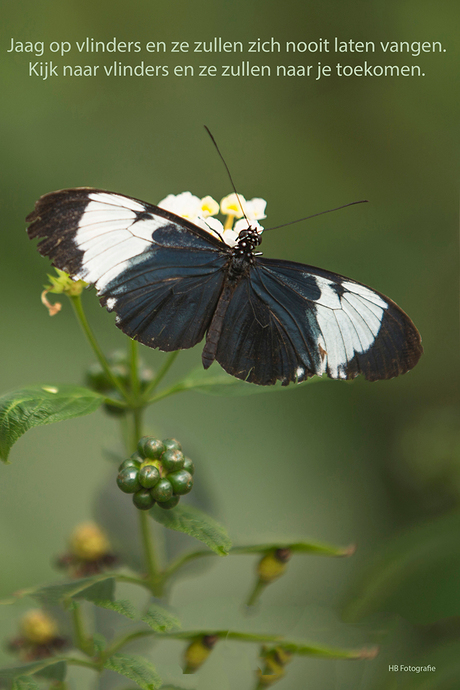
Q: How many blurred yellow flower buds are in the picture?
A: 5